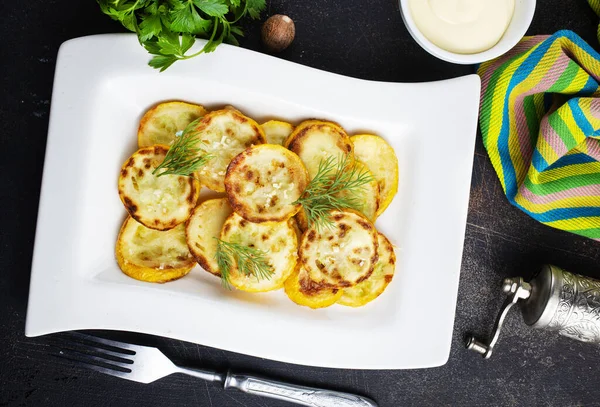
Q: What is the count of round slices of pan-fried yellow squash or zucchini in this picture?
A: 14